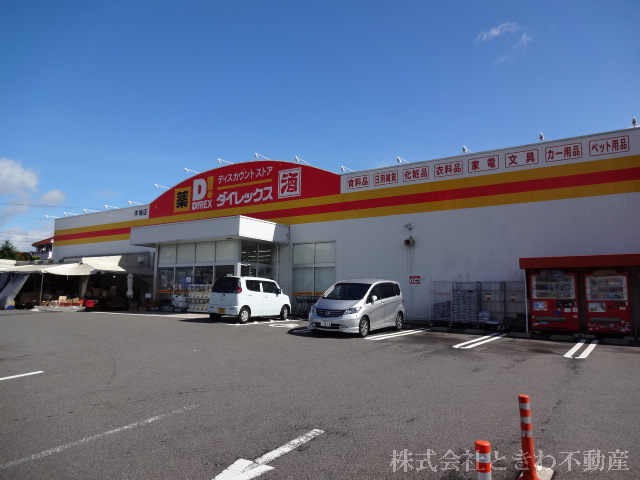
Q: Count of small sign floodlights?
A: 15